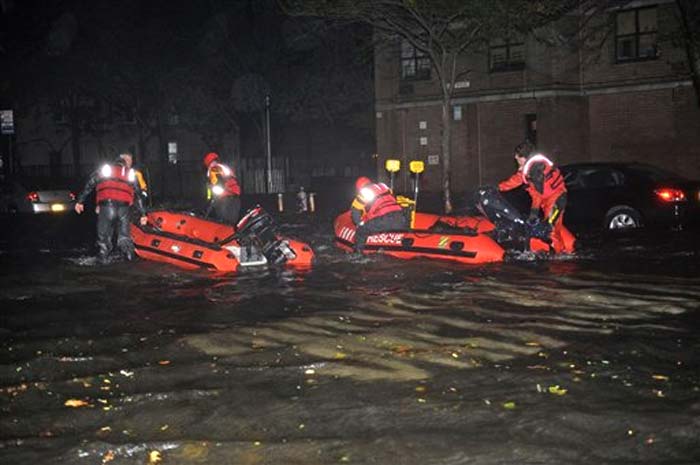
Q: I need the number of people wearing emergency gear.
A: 4